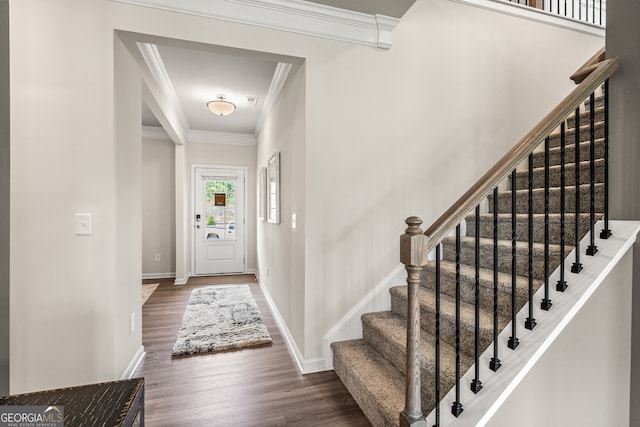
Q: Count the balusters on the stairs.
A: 11